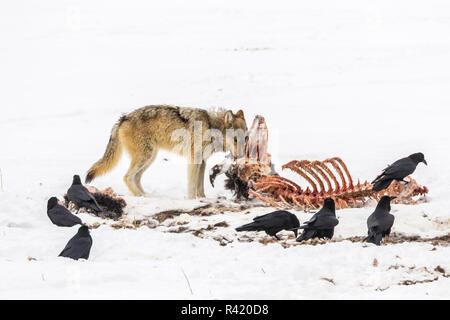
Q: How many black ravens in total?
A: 7